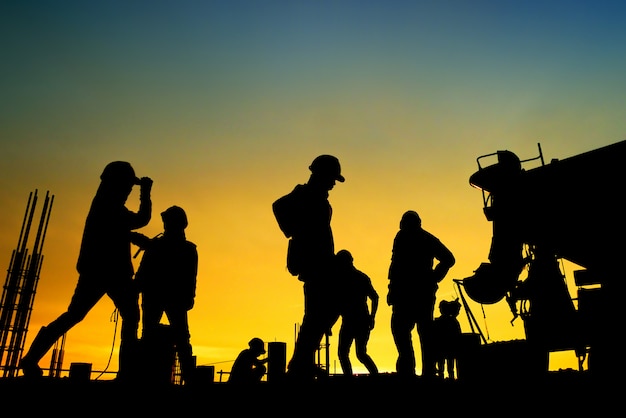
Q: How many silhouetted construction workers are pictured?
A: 7